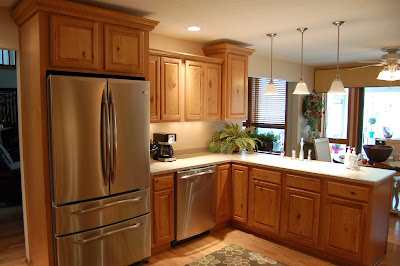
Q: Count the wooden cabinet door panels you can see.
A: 13